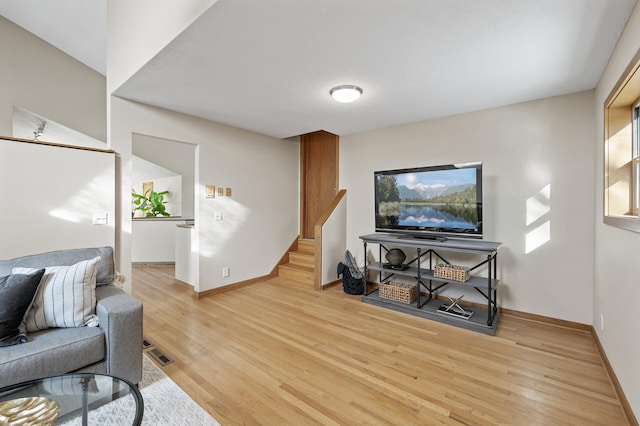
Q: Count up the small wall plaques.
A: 3